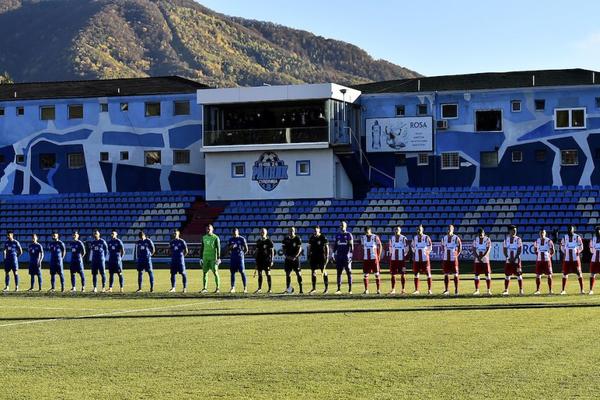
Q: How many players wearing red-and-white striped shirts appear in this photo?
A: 9